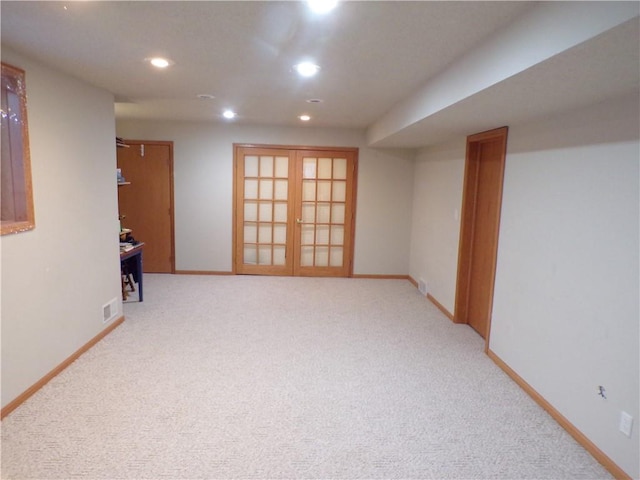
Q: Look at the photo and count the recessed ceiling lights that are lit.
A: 5